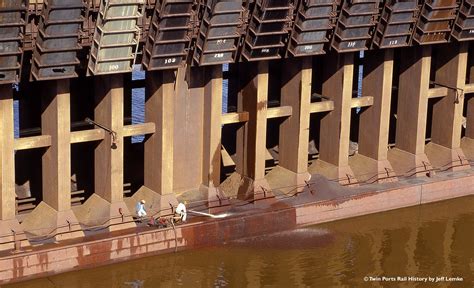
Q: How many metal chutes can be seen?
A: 11